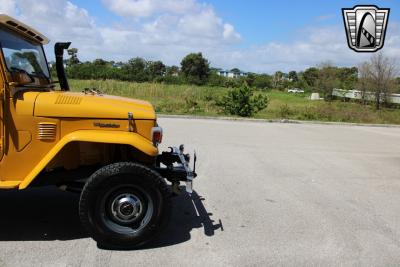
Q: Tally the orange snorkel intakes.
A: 0